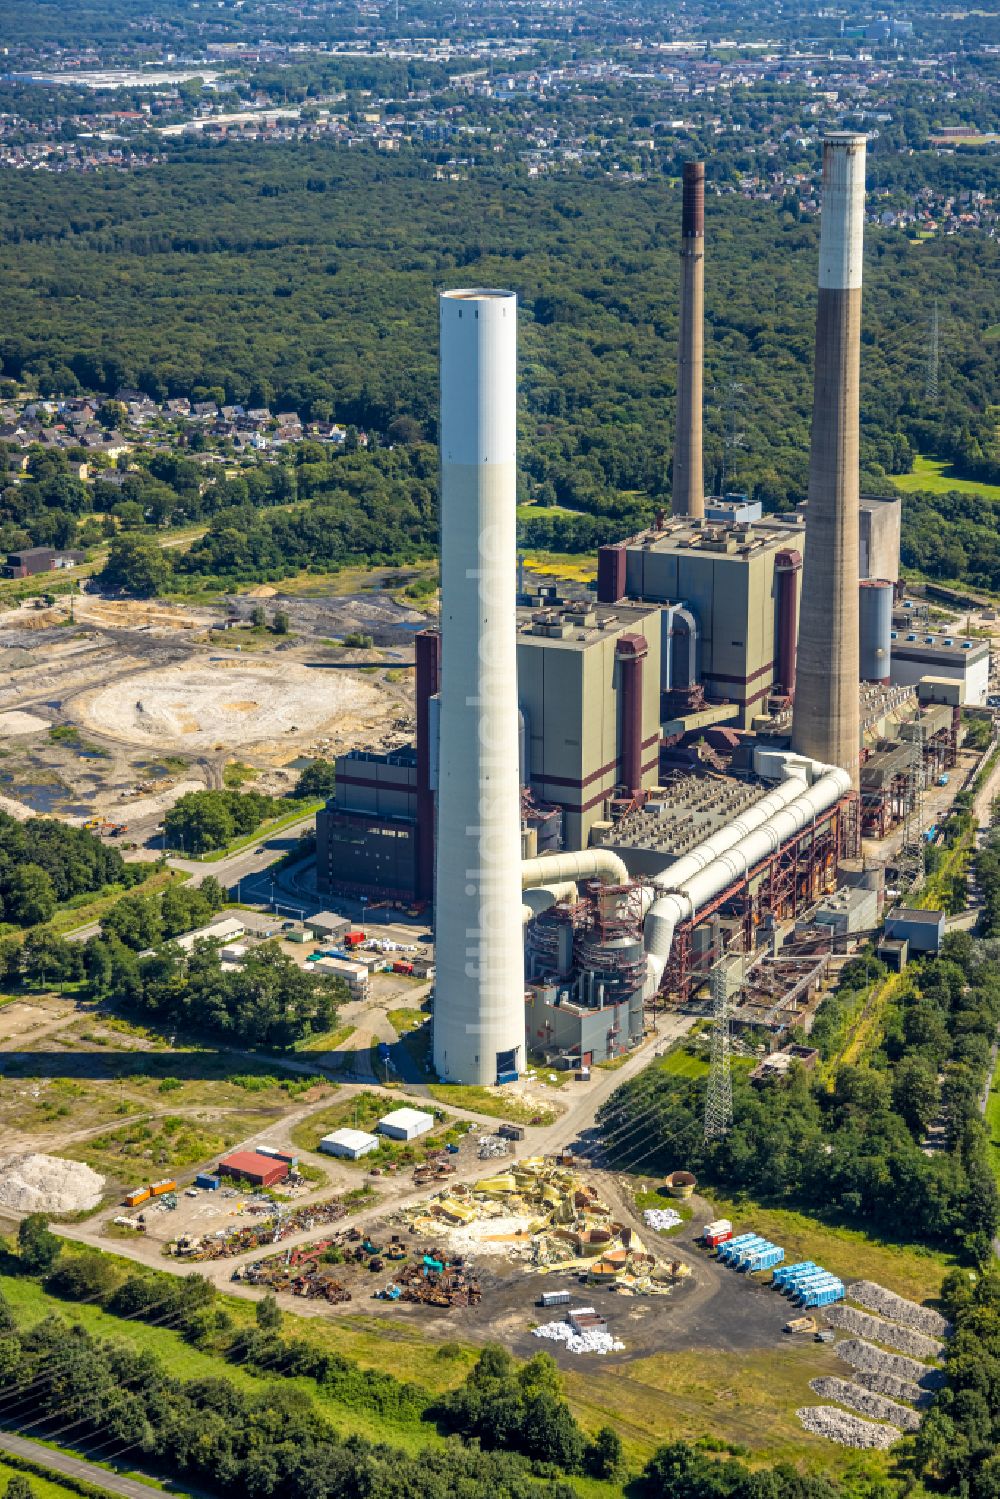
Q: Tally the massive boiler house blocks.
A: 2